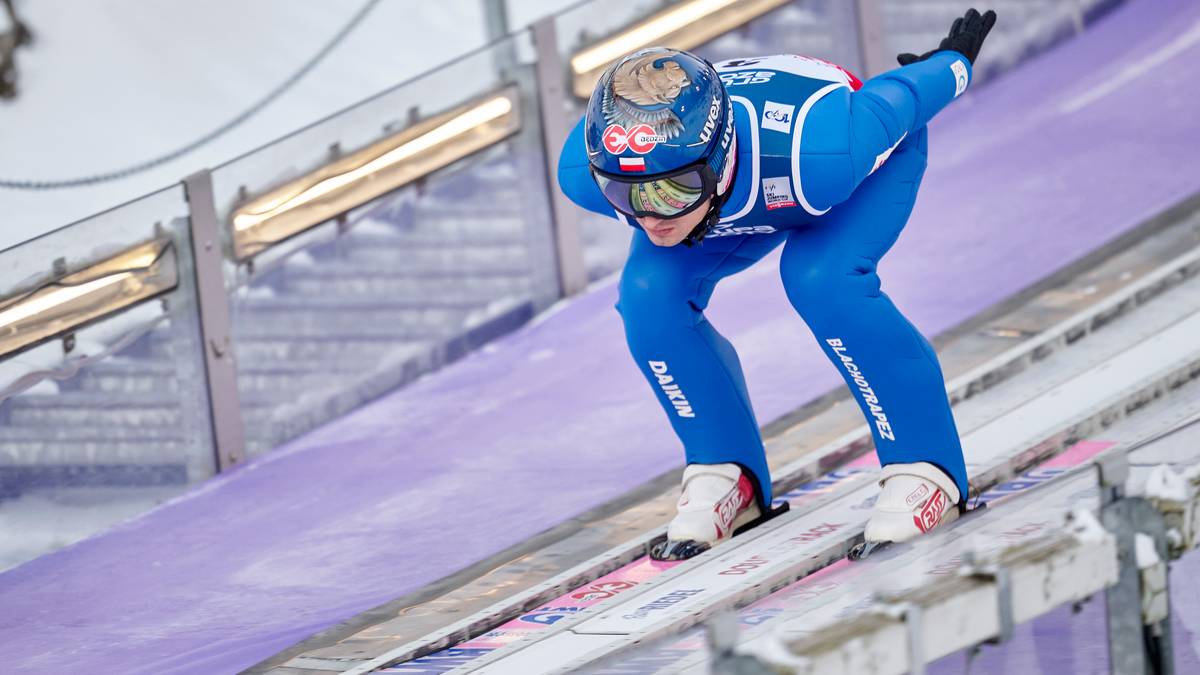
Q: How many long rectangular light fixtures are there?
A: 3